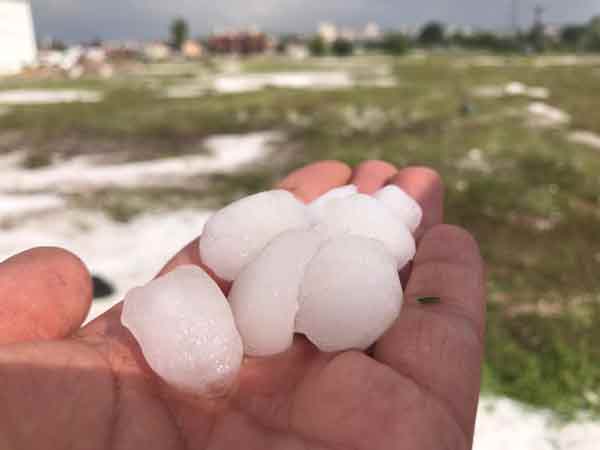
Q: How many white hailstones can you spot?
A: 7